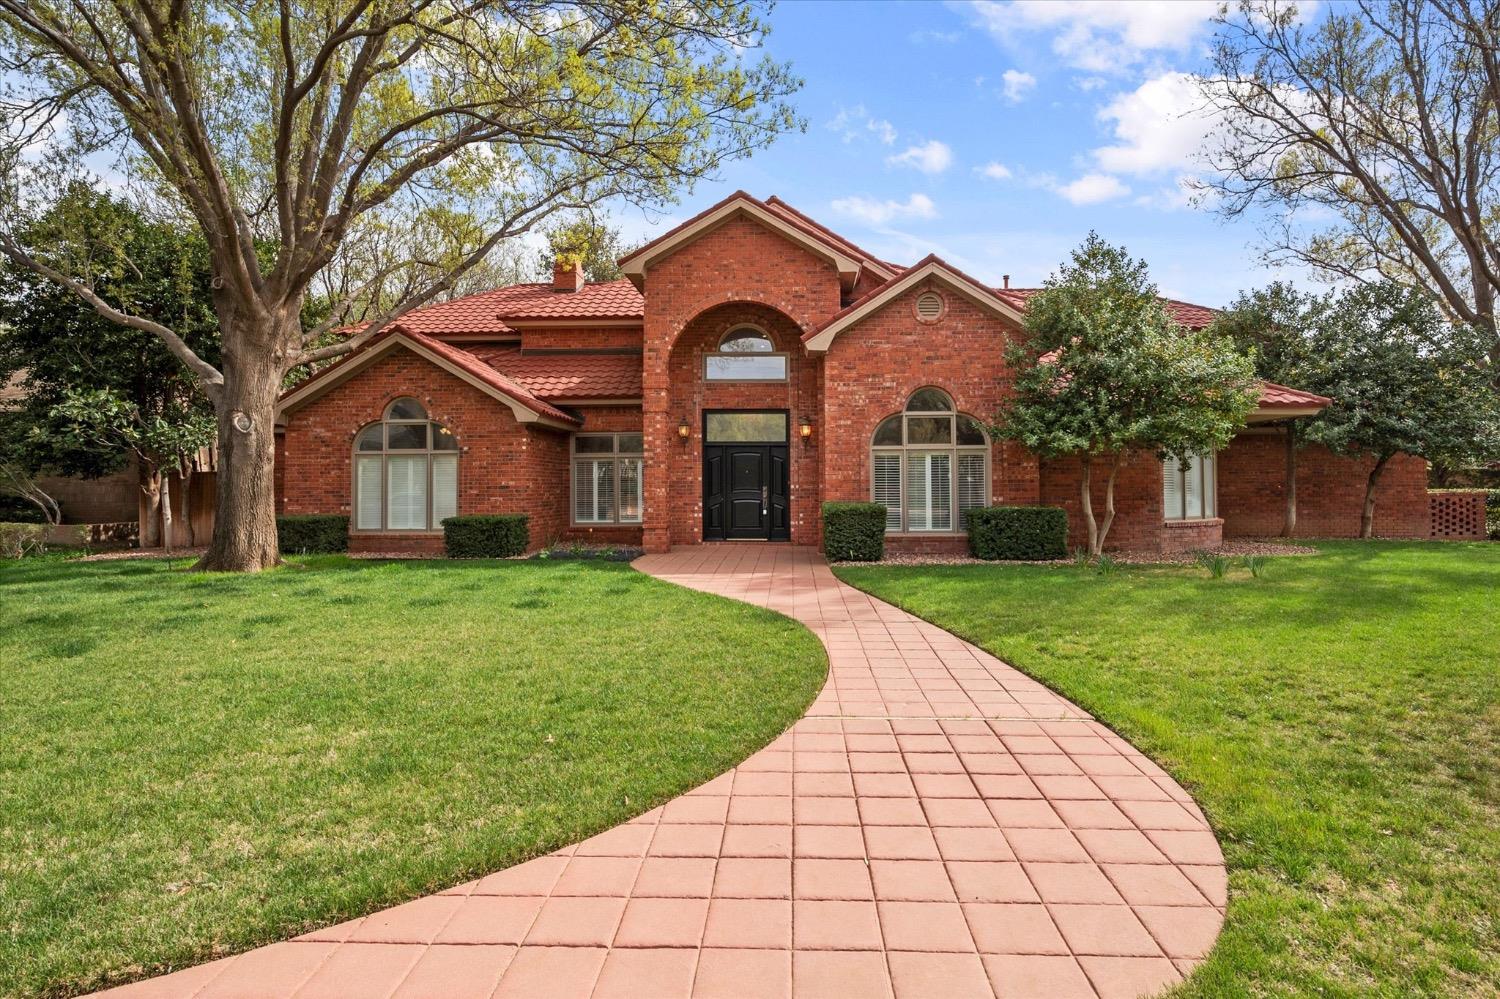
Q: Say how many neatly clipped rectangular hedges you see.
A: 4